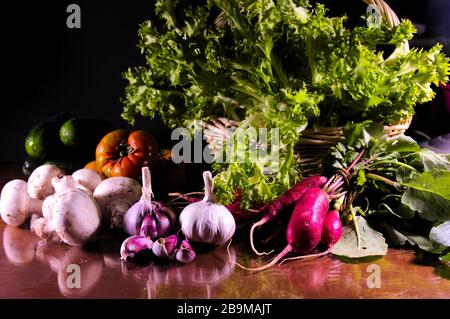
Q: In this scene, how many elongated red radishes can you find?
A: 3